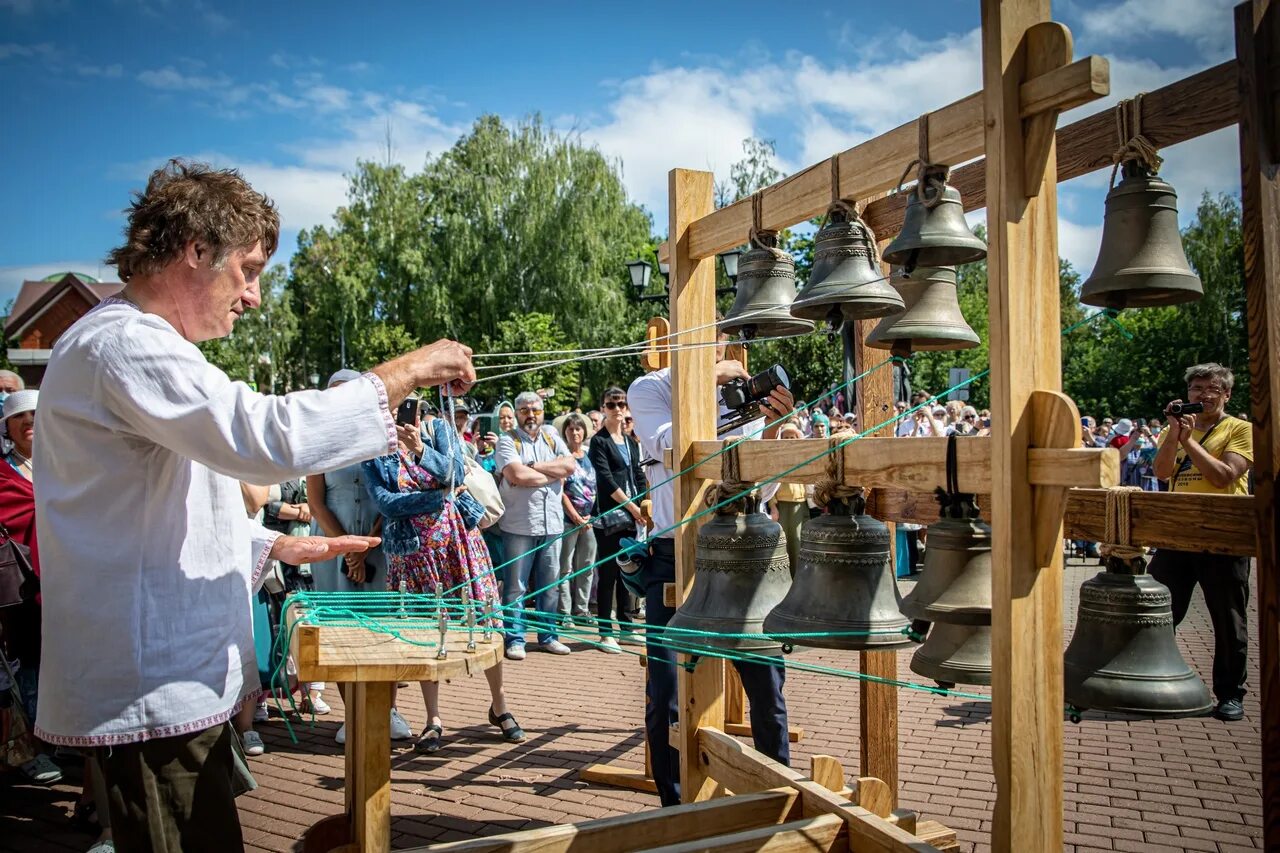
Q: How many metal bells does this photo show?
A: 10